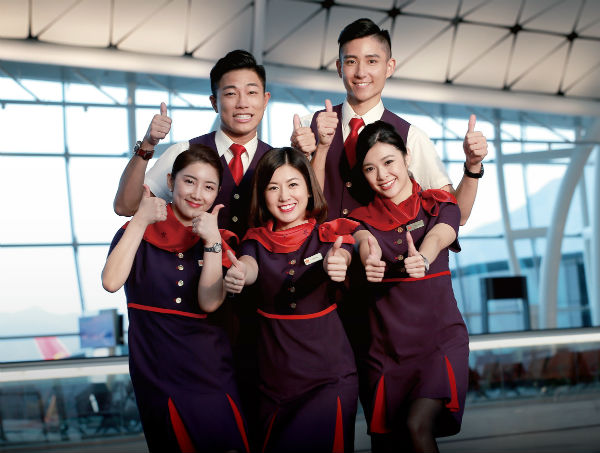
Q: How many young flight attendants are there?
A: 5